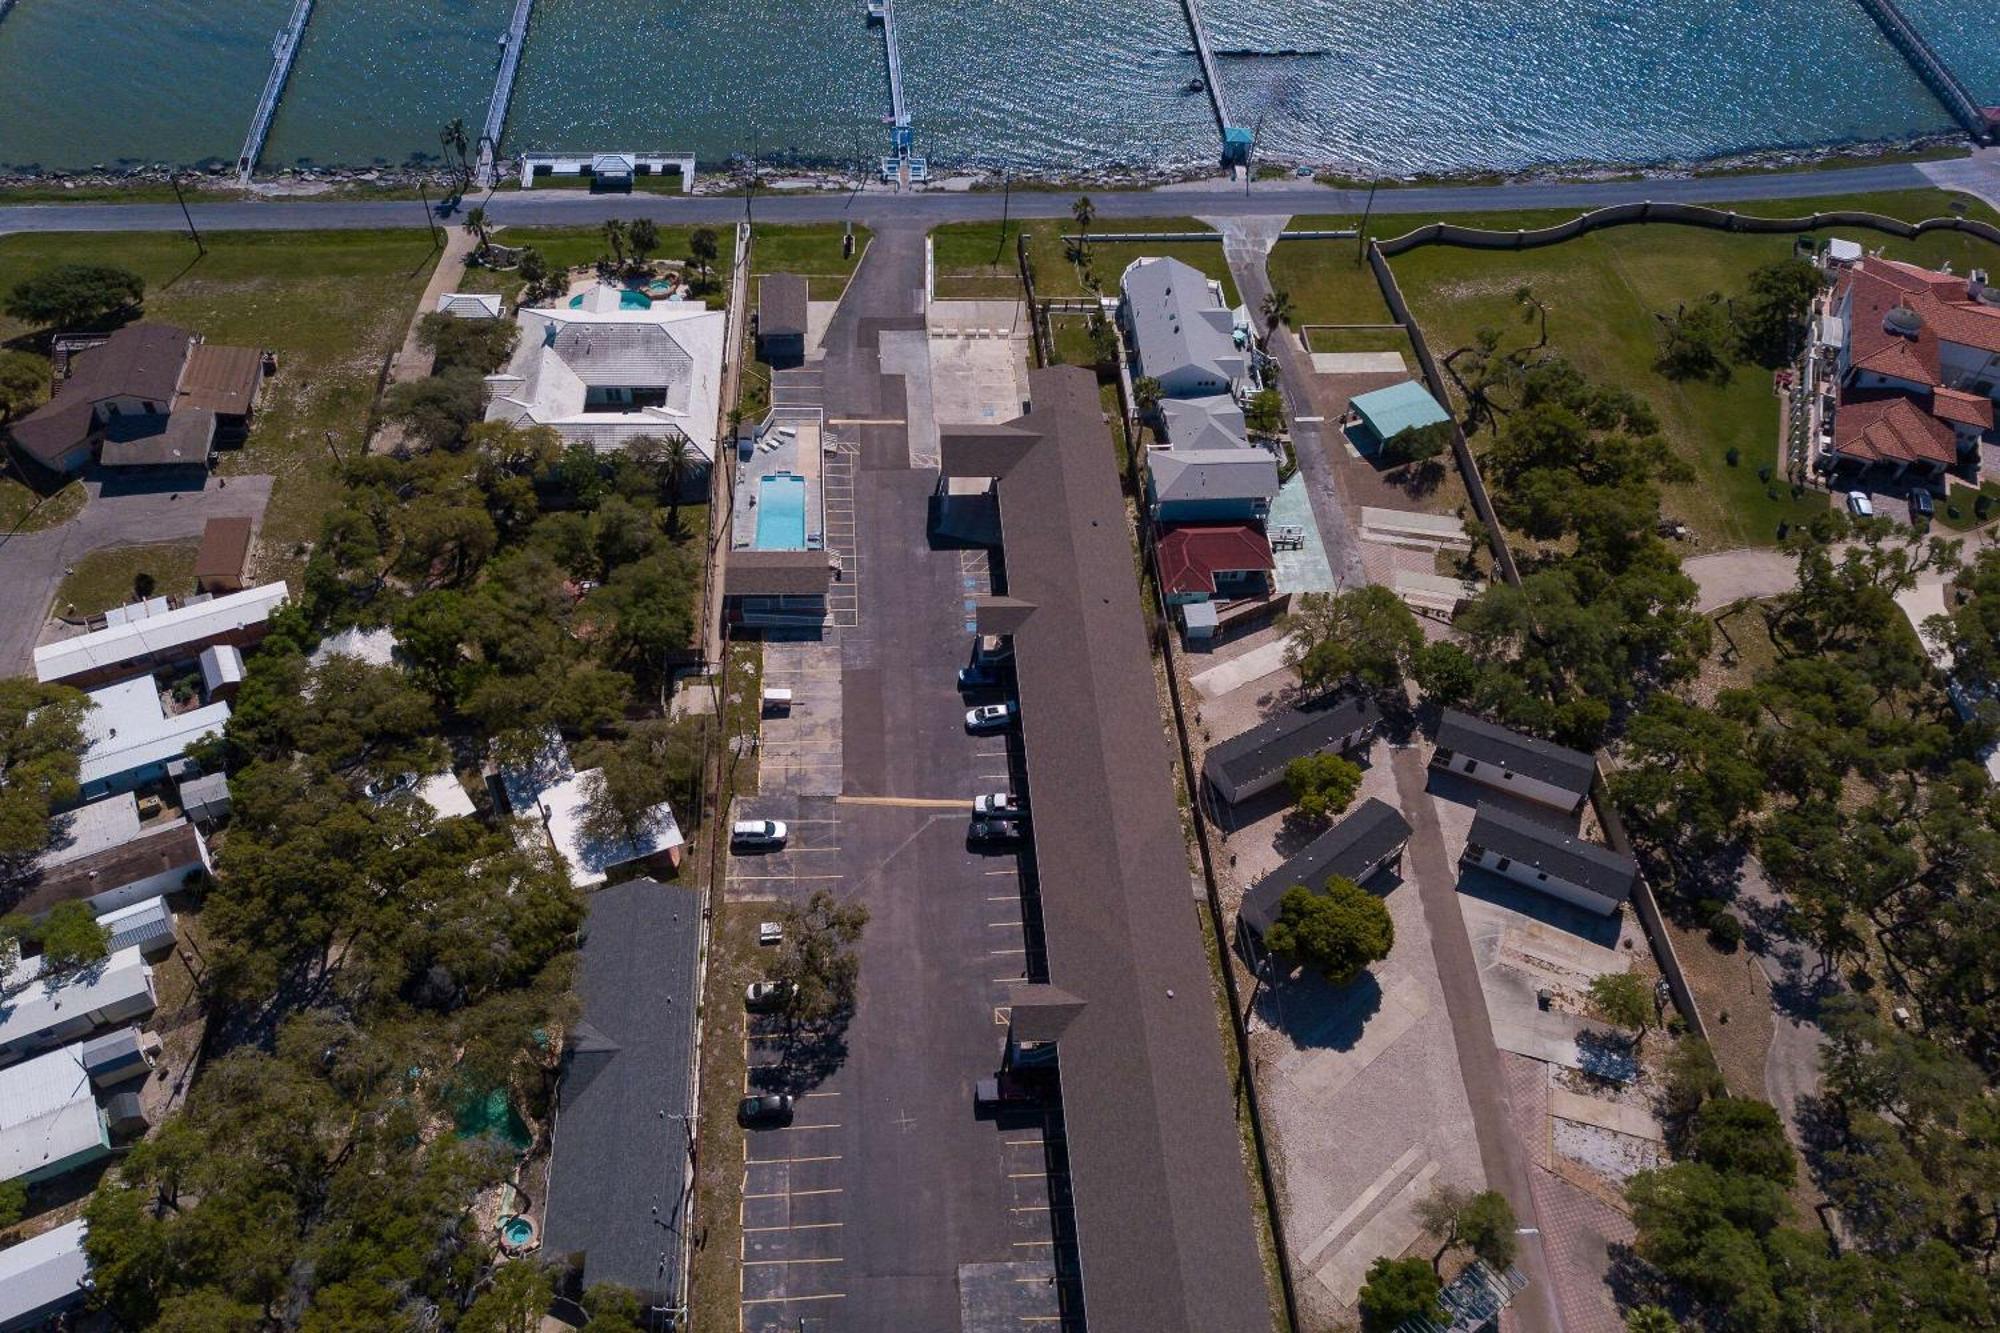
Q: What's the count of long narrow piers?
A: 5